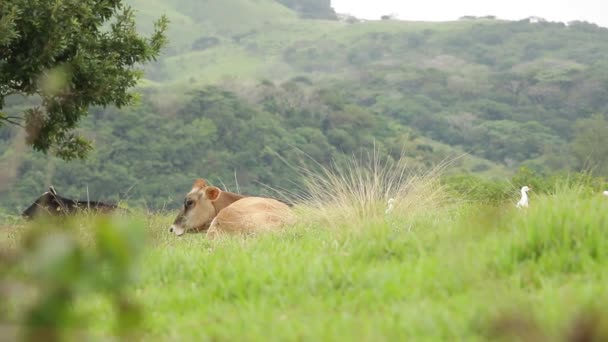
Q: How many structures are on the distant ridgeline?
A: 0